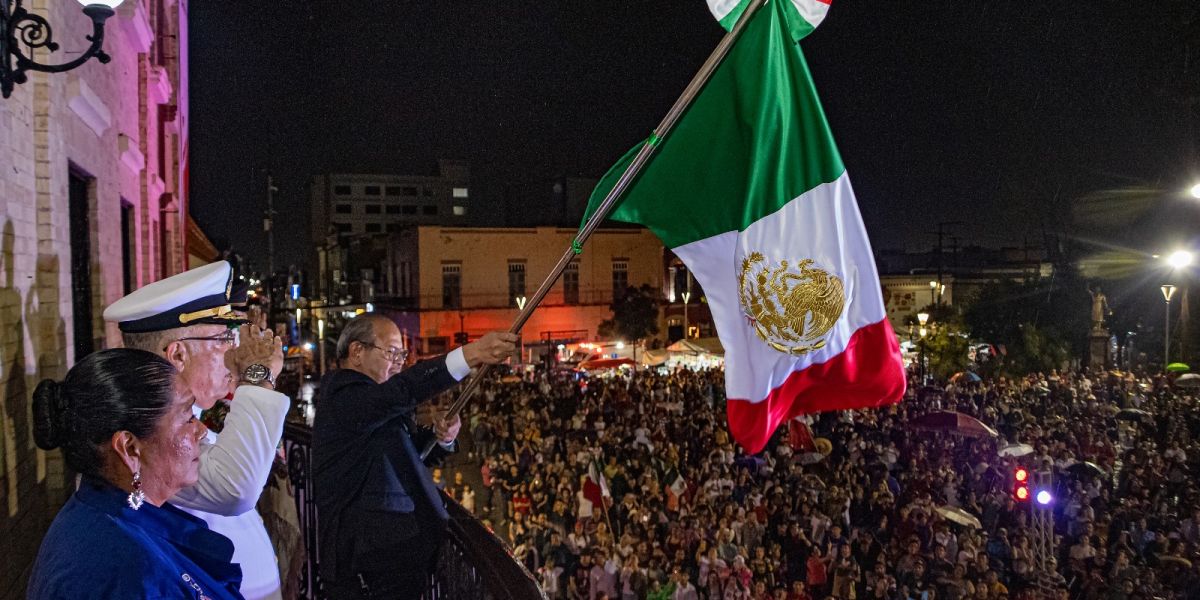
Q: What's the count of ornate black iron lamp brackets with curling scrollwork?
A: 1